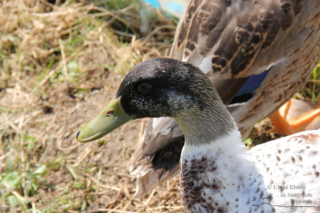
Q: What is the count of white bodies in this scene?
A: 1